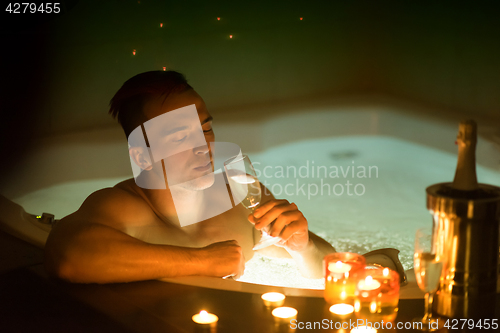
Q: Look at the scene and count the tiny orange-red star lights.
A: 6